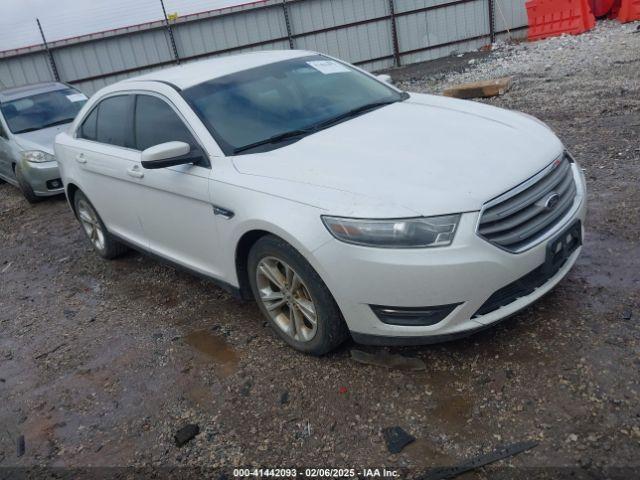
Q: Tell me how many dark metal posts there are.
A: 5